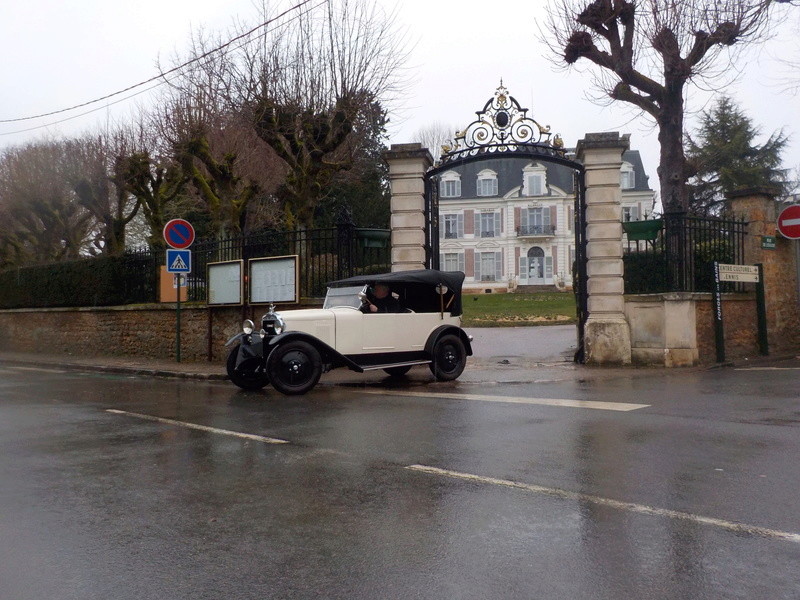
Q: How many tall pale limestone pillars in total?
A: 2